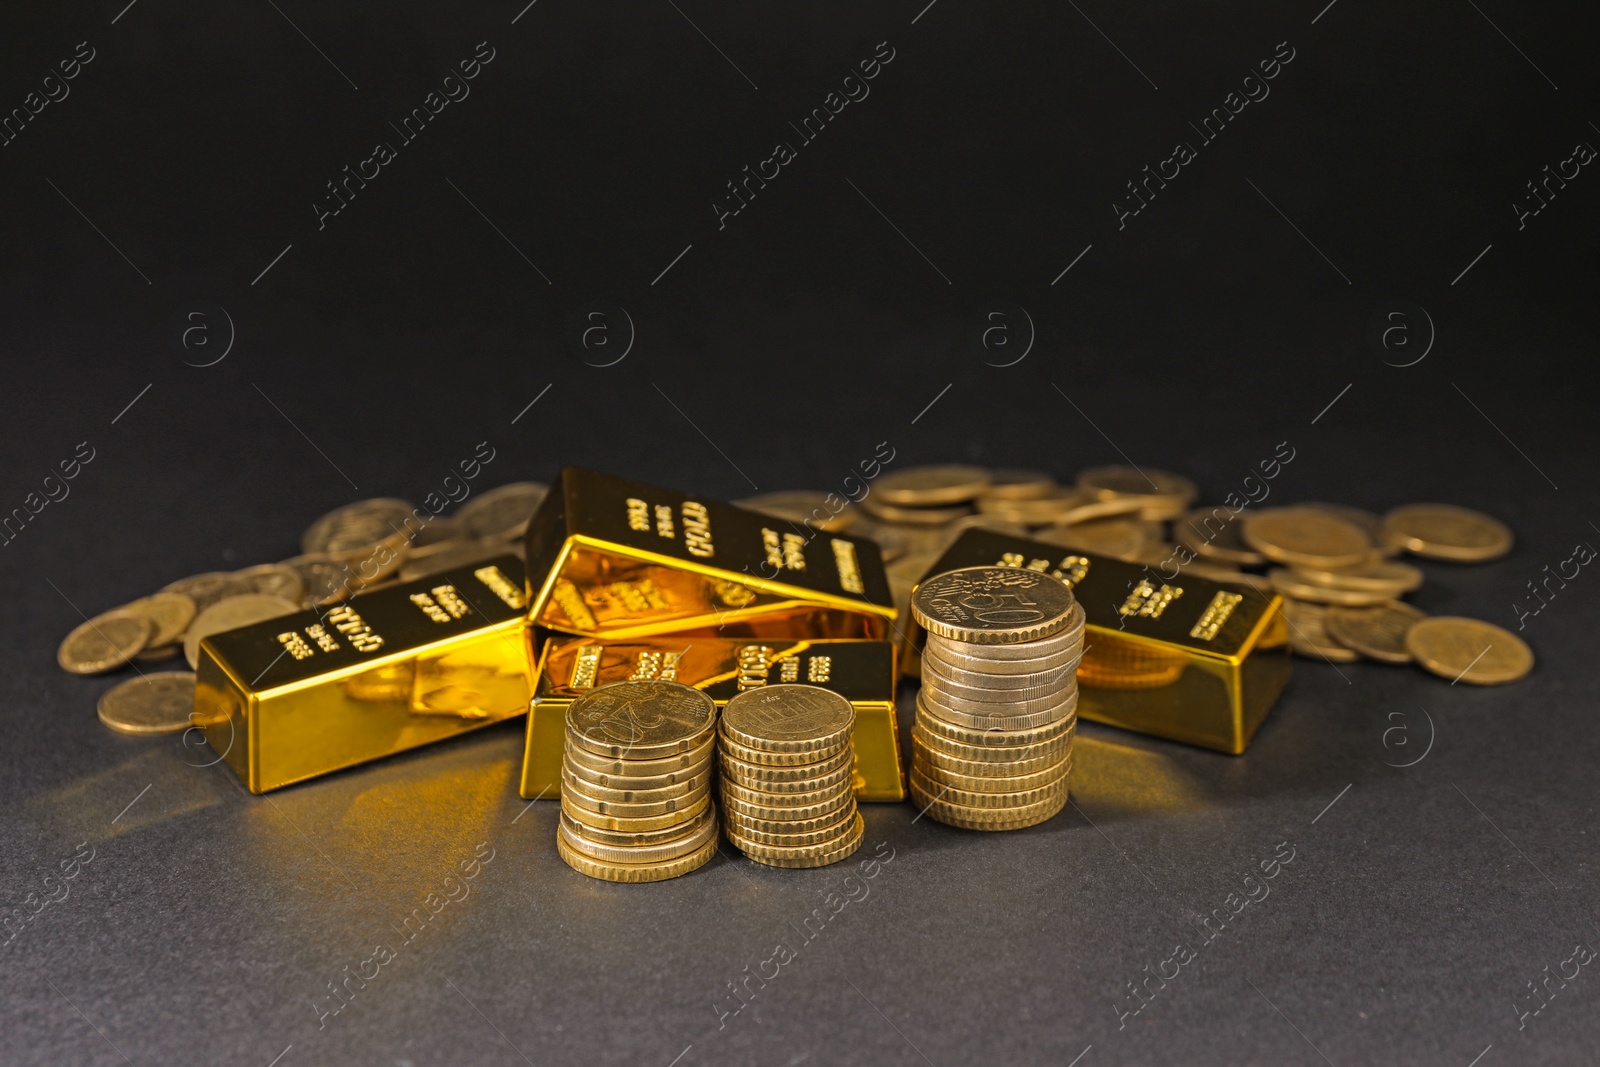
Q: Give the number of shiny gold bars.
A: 4